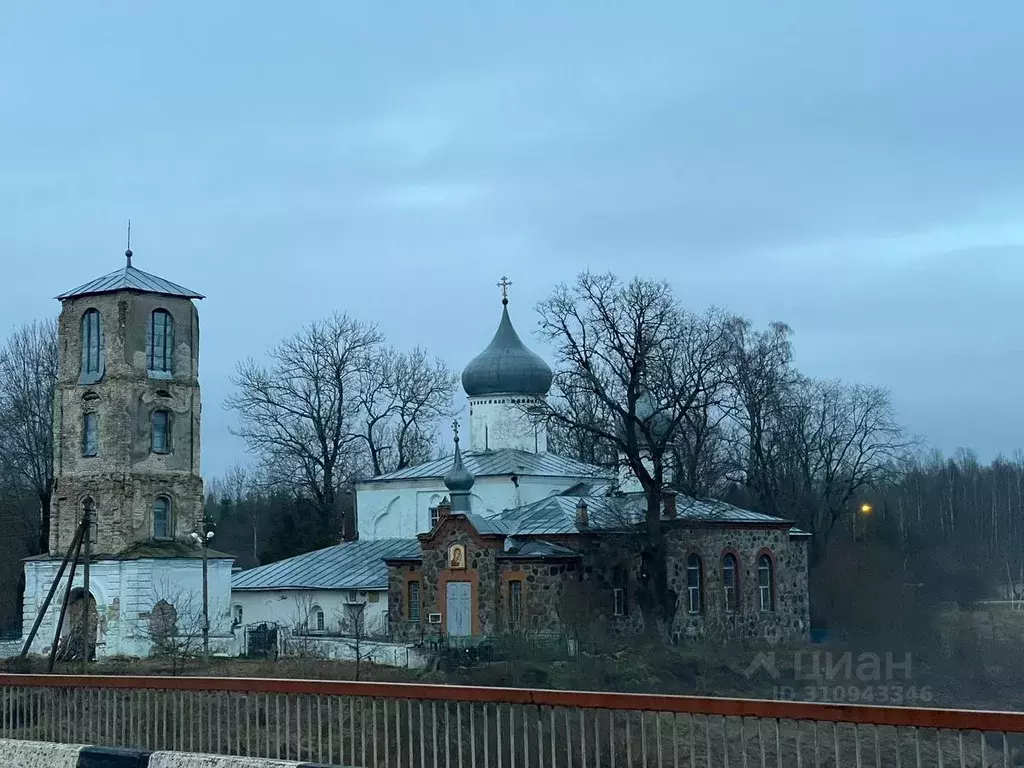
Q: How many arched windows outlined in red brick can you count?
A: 3